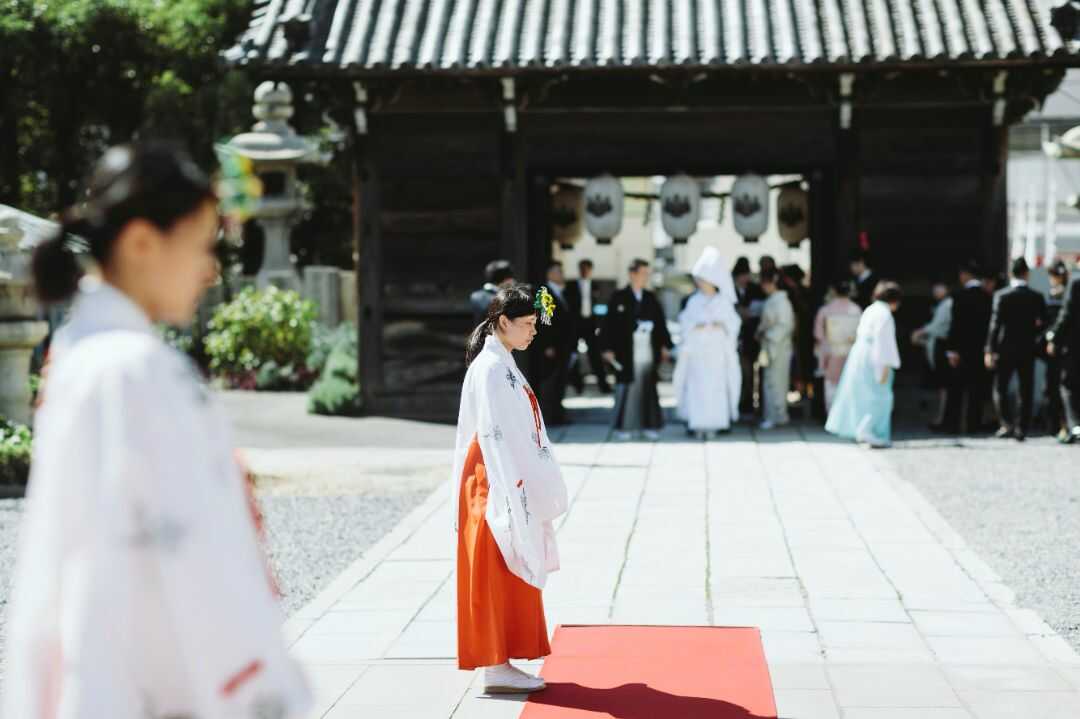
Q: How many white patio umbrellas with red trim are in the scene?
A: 0